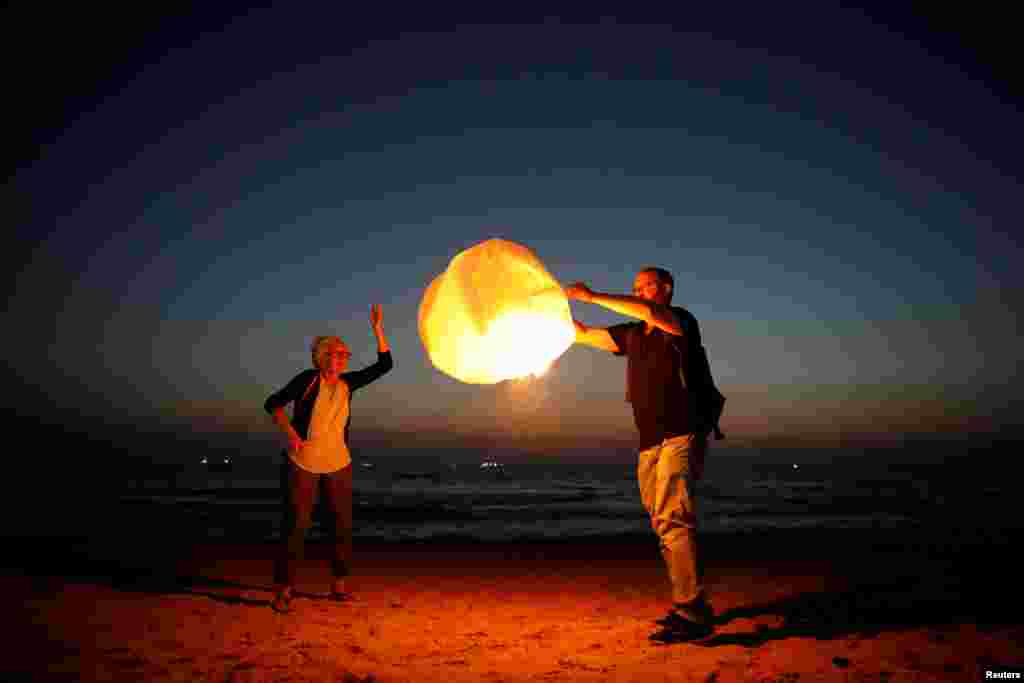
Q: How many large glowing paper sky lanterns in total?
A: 1